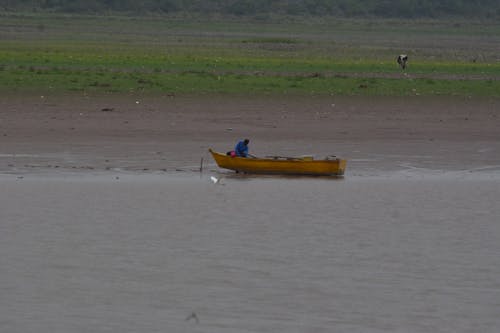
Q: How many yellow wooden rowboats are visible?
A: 1